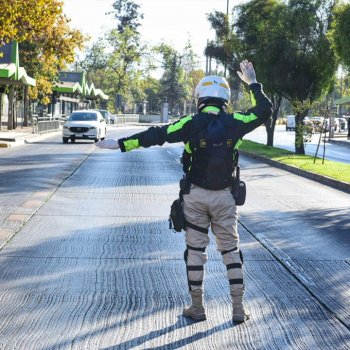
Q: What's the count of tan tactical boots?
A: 2